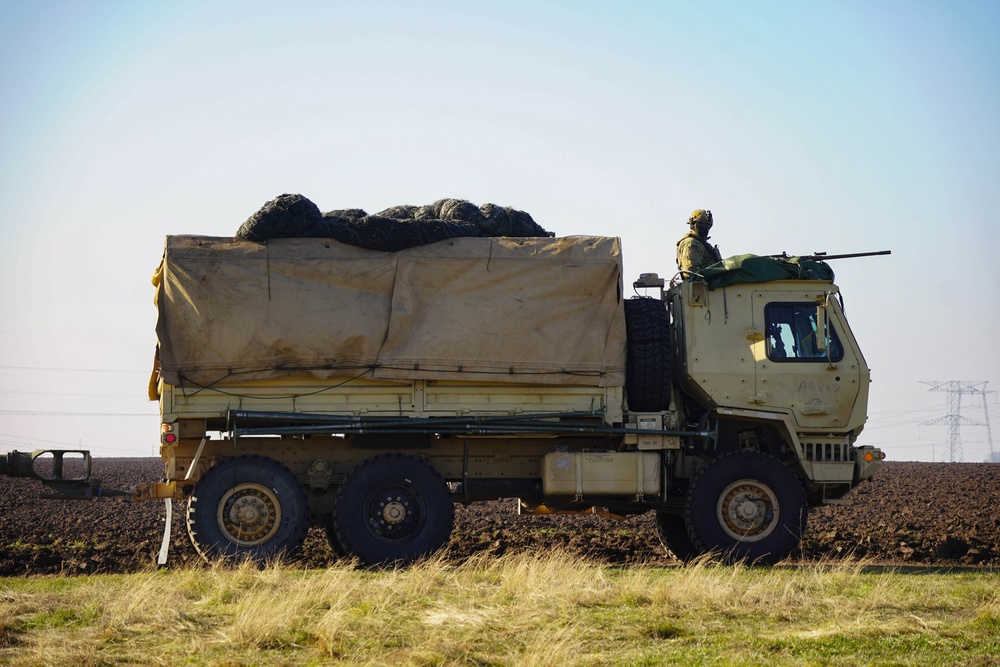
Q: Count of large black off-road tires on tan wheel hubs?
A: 2